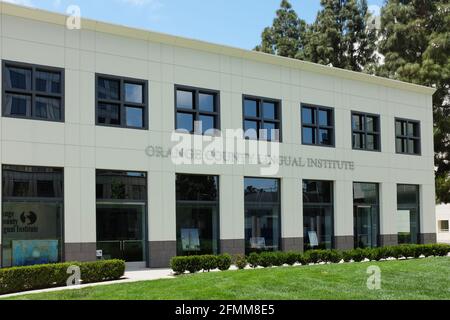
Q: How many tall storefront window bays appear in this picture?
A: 7